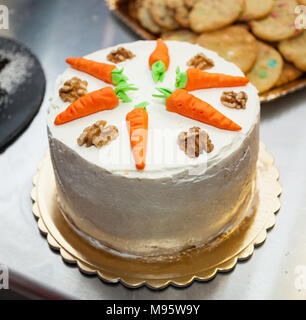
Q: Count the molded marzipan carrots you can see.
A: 6